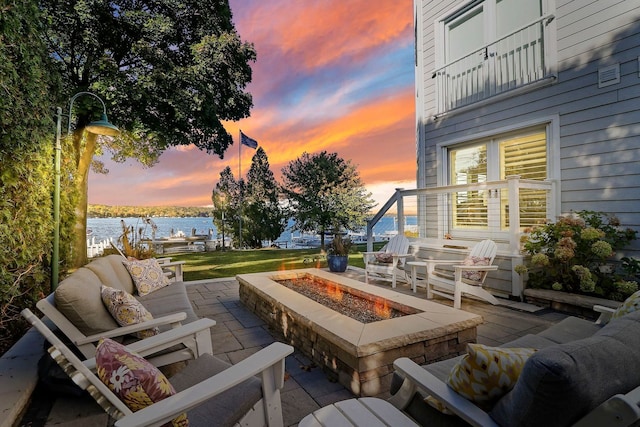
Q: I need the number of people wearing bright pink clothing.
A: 0